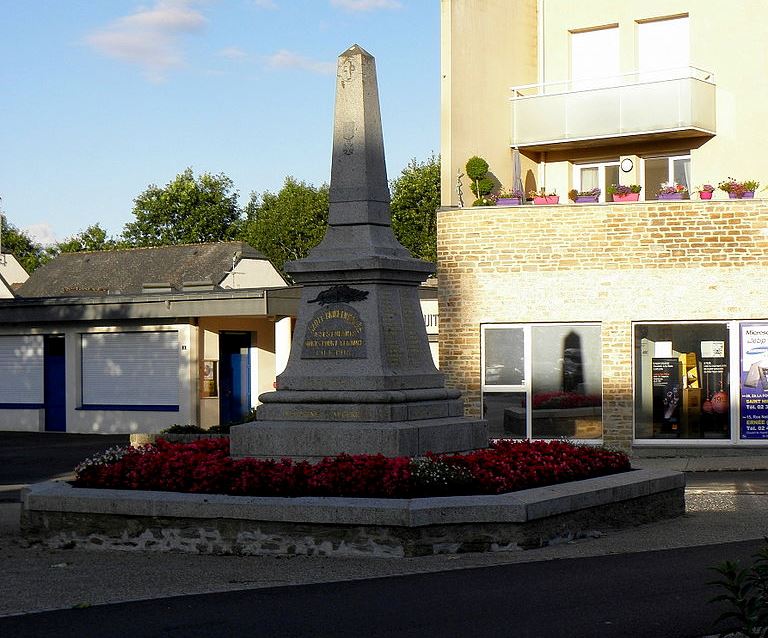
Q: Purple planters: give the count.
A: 4